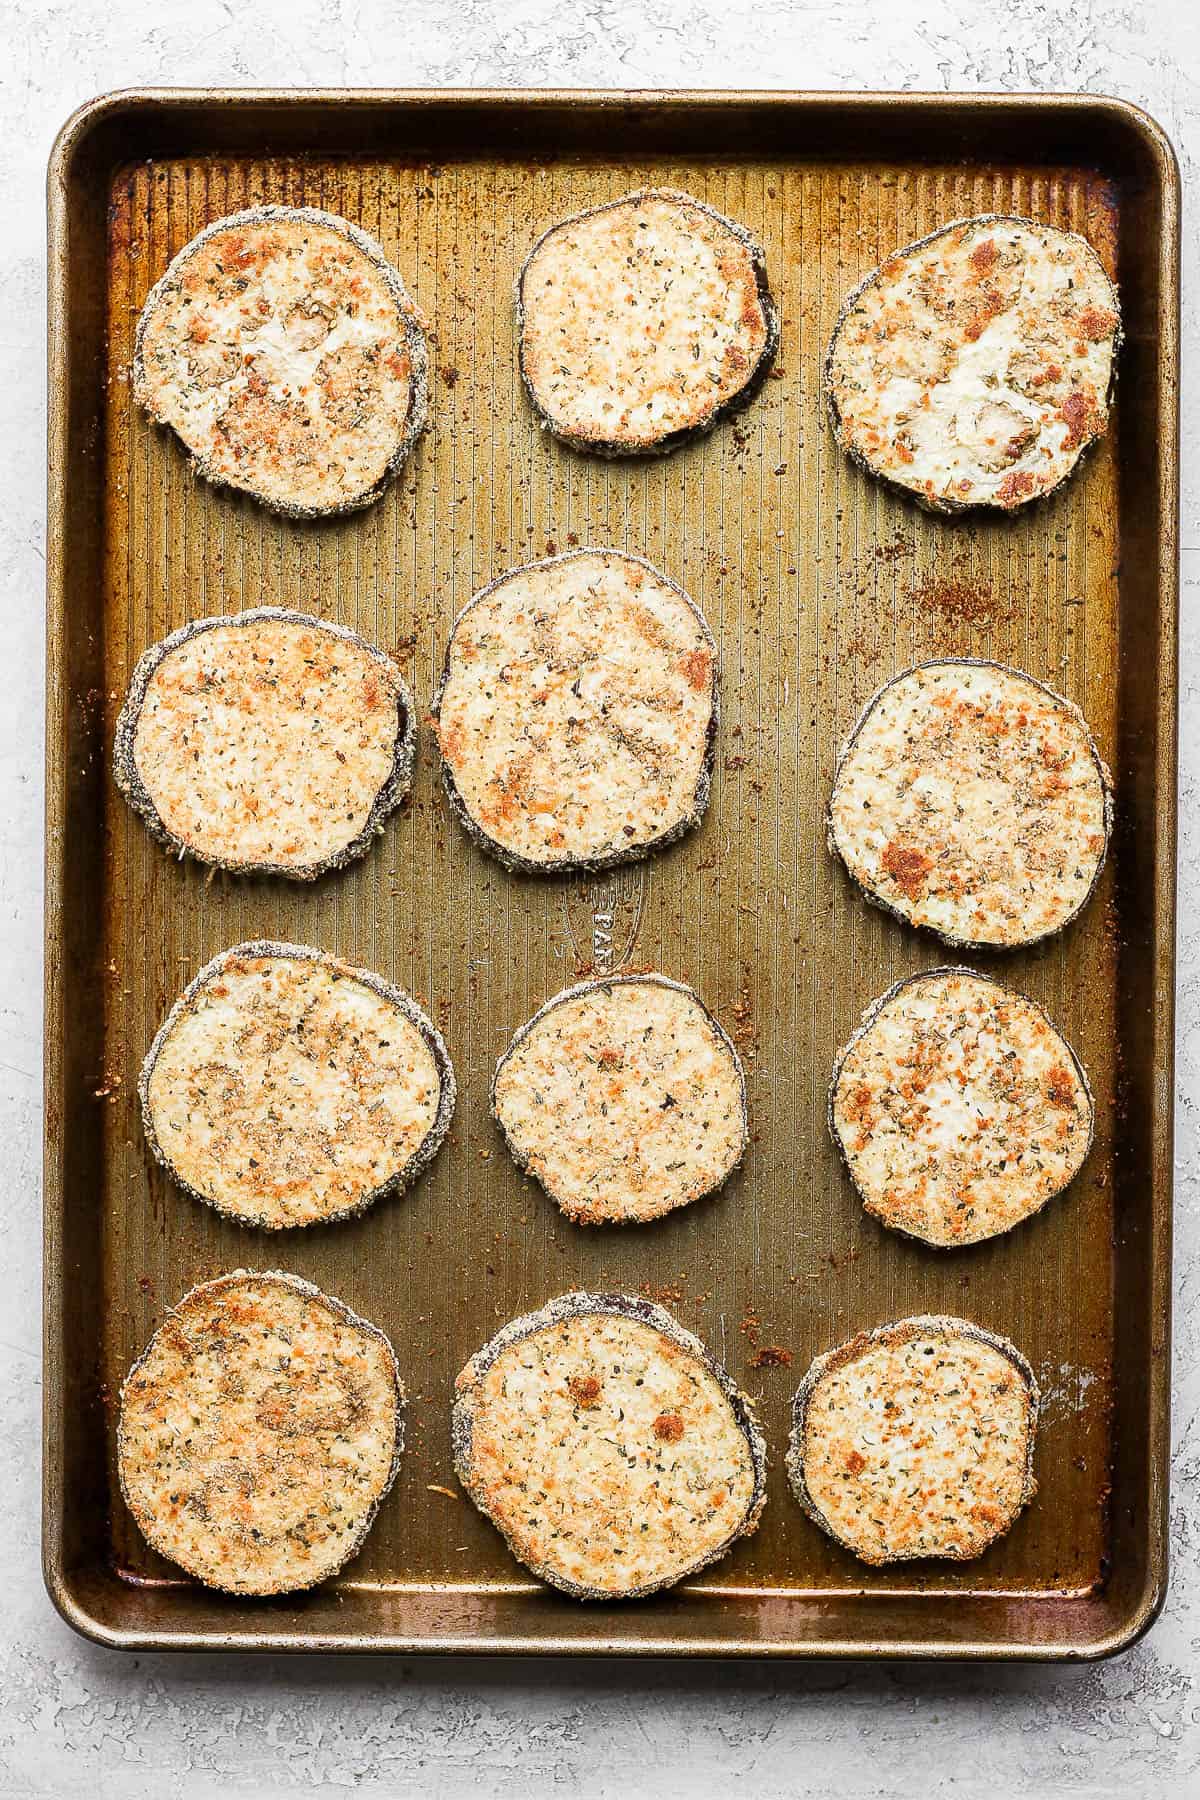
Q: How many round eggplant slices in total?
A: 12